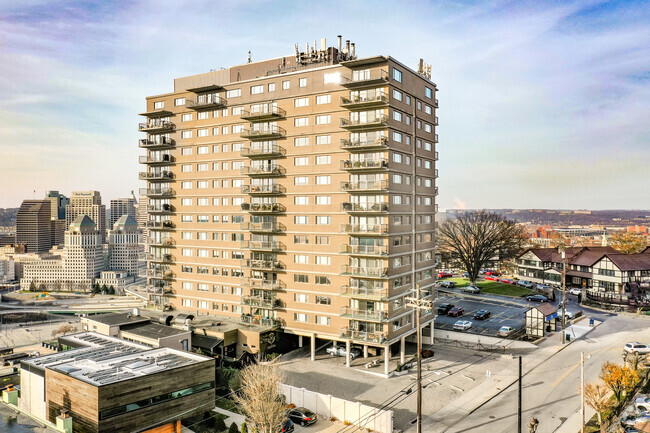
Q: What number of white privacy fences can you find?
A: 1